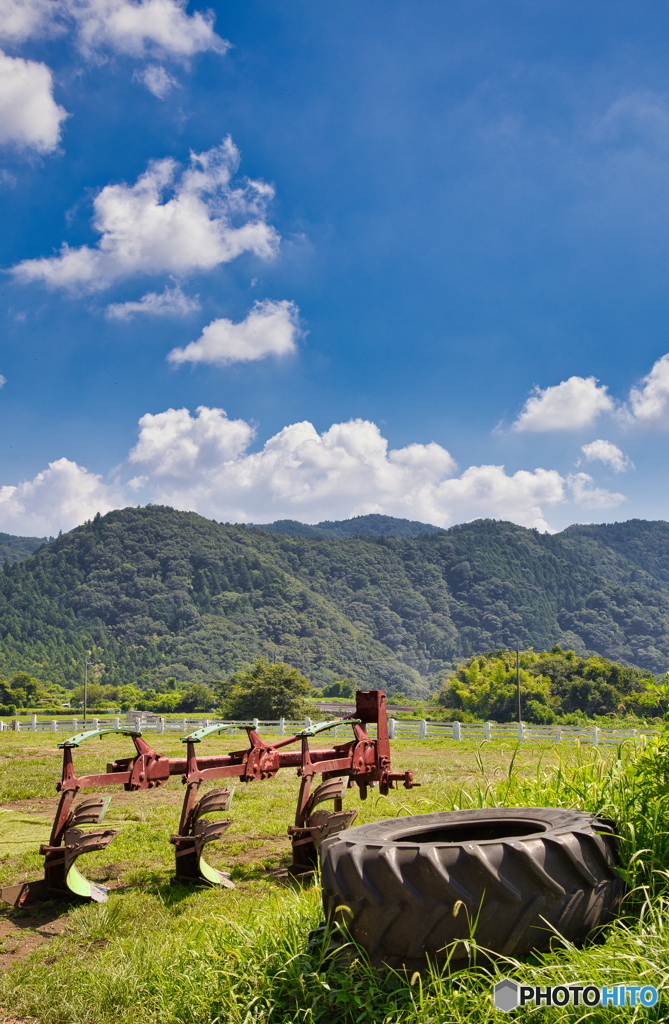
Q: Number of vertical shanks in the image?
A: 3